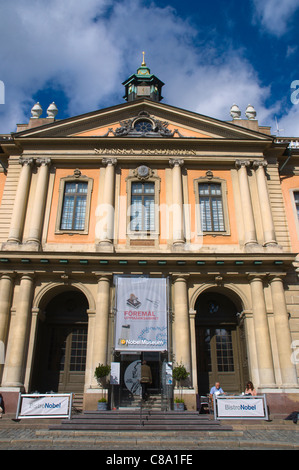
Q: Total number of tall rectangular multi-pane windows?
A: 3